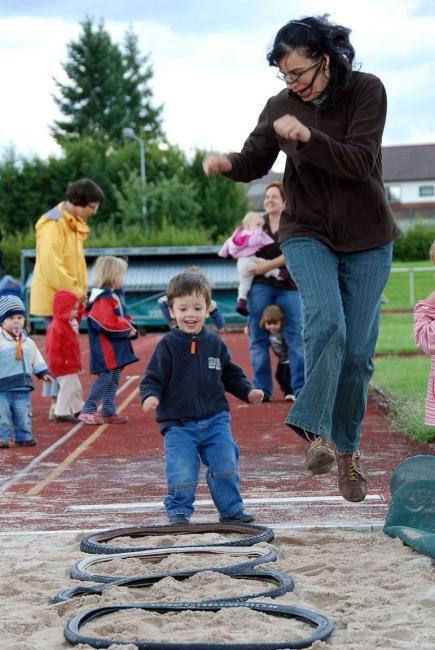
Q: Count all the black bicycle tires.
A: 4